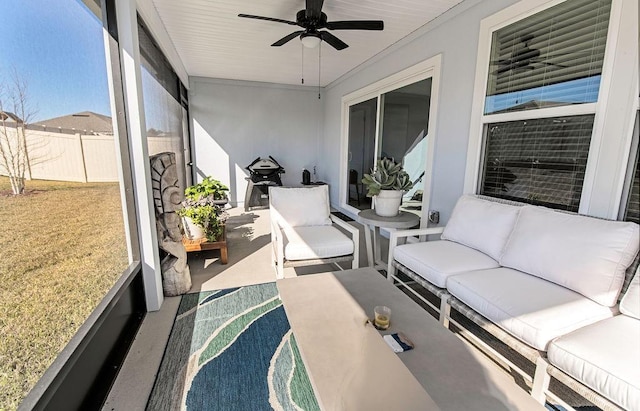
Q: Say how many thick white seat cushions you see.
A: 4